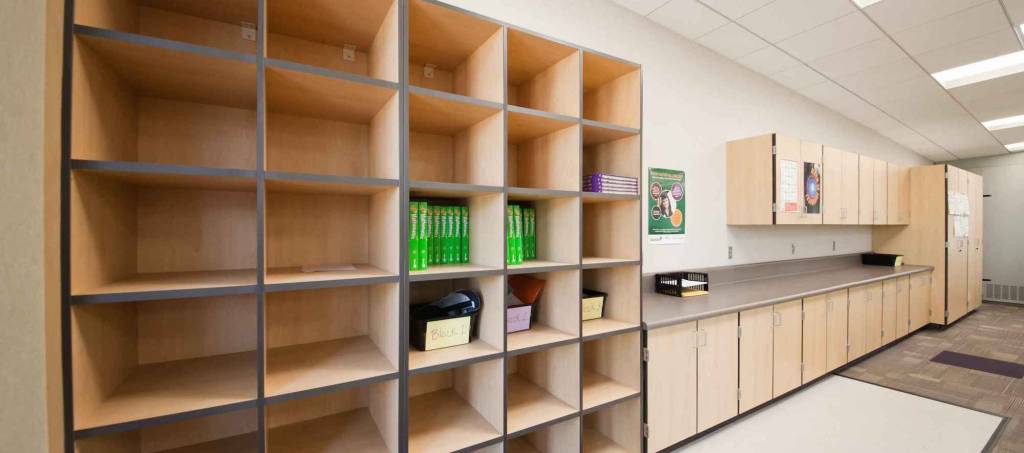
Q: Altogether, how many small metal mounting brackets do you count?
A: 3